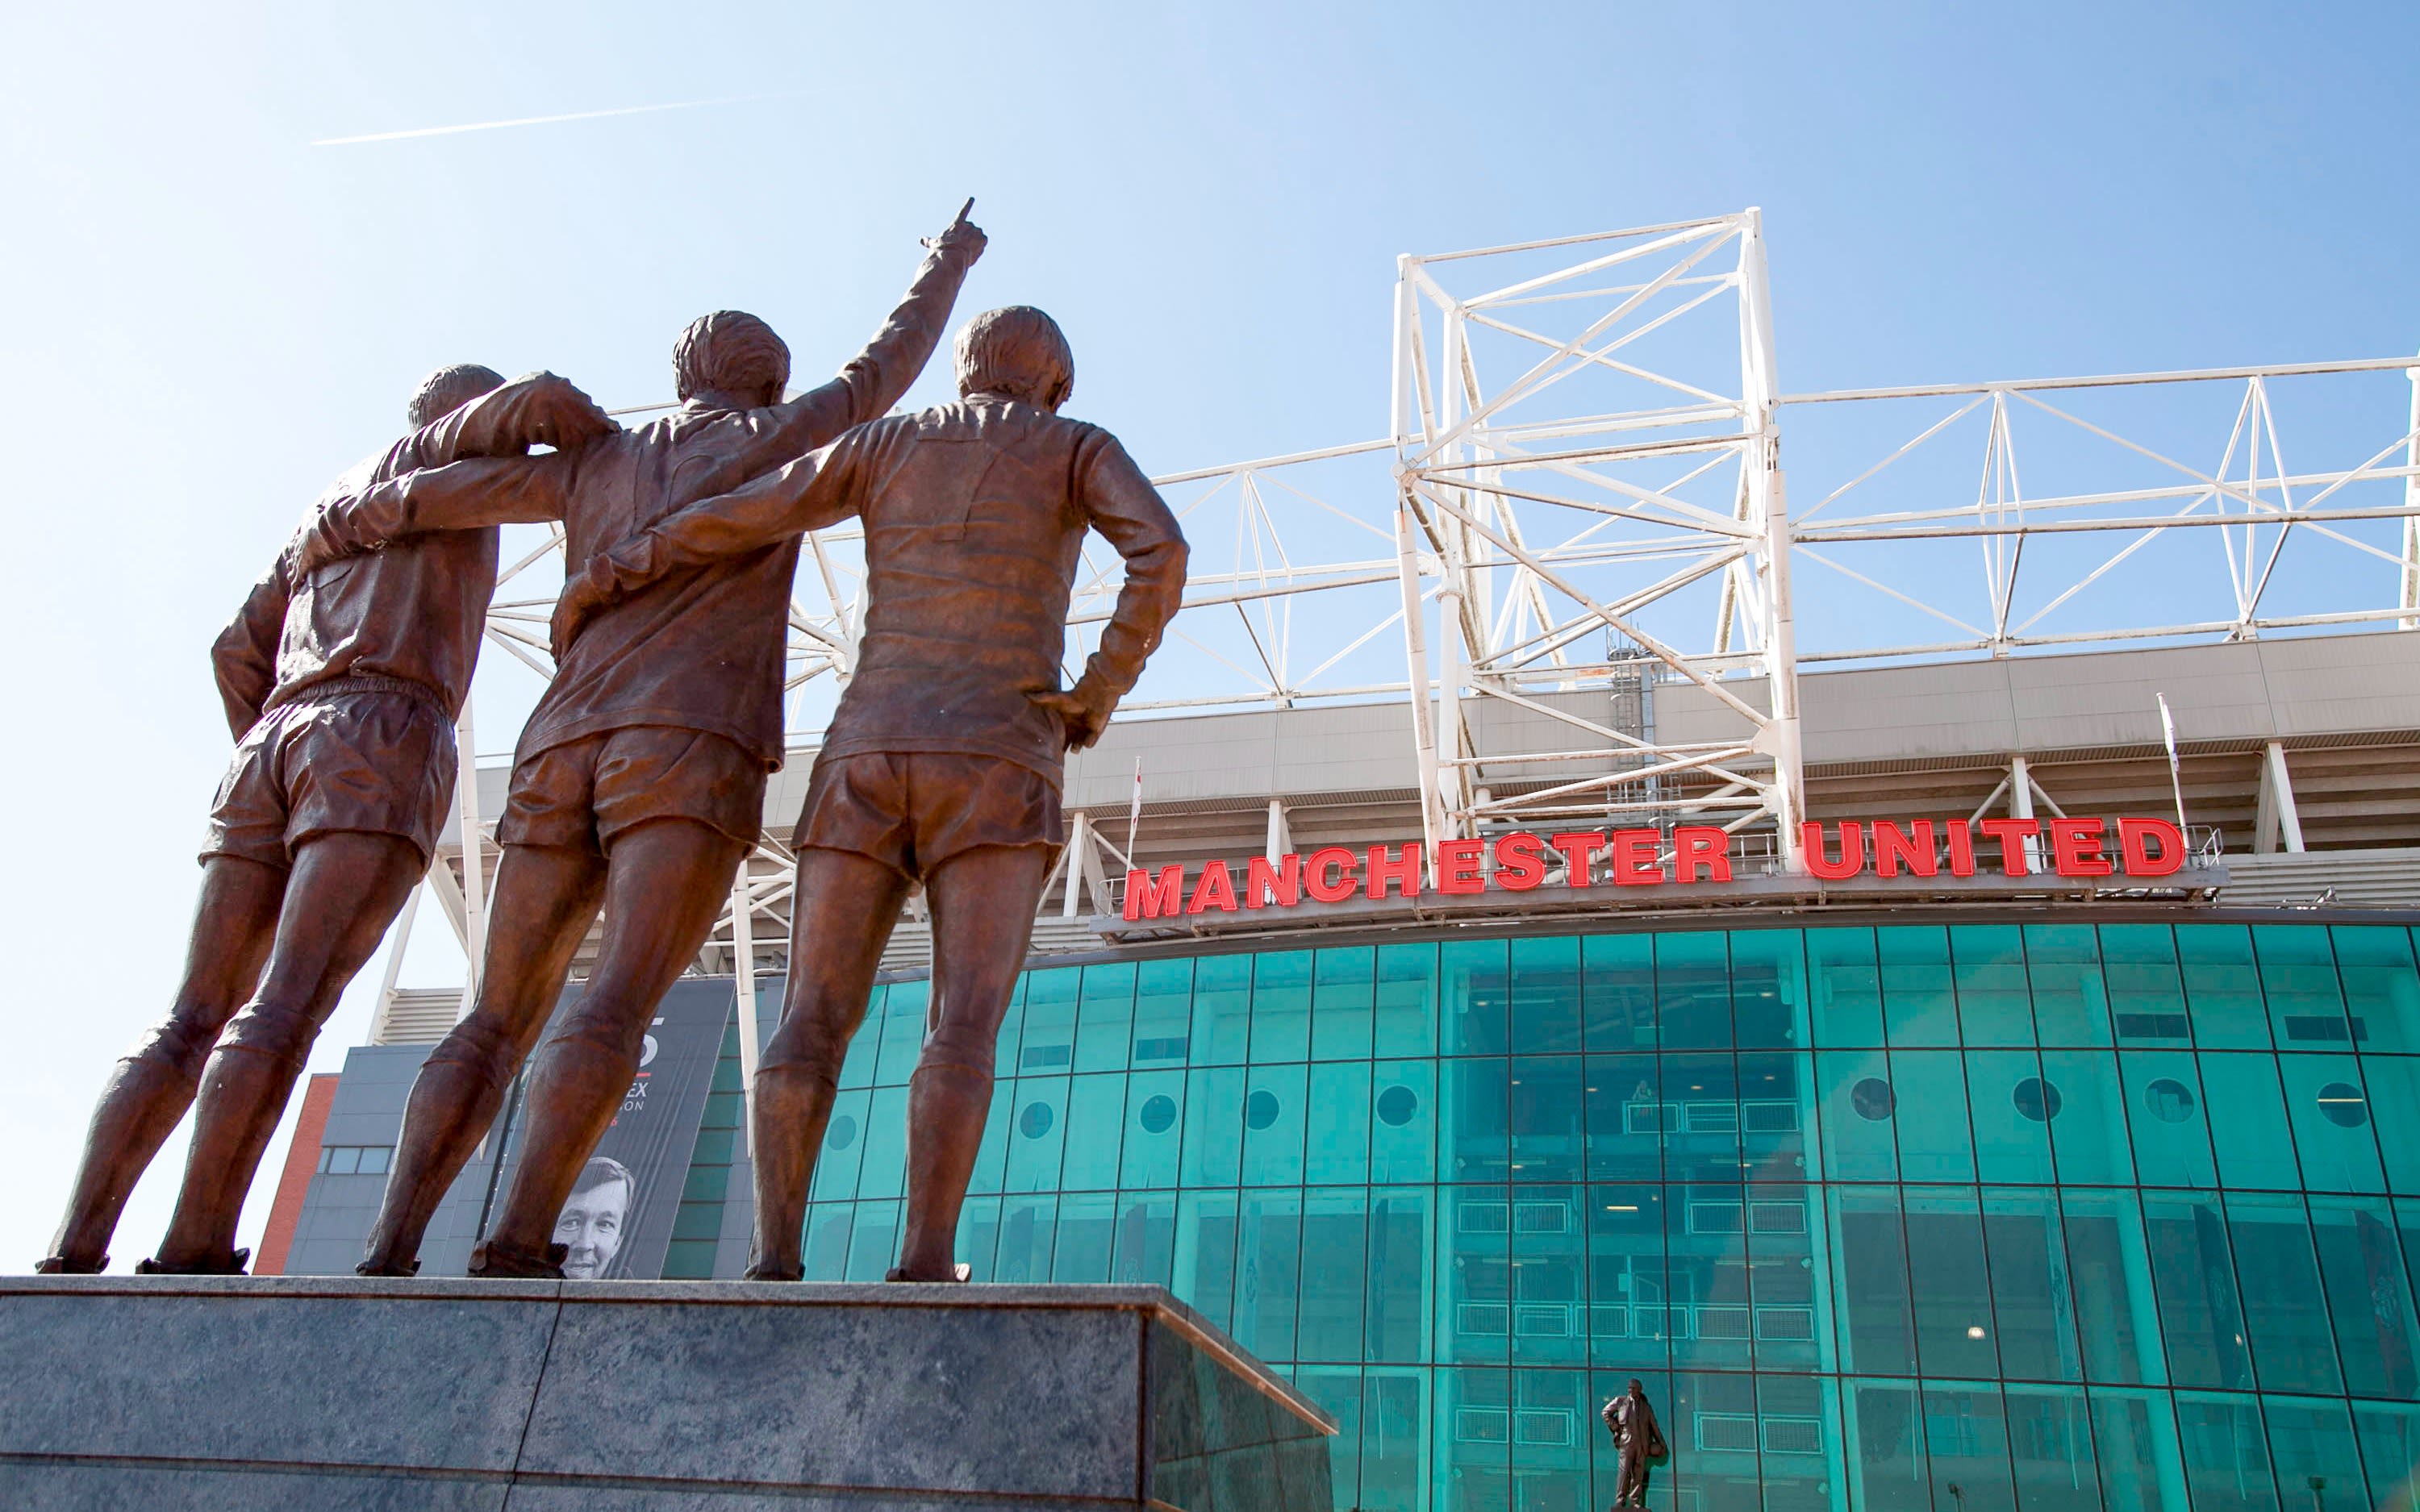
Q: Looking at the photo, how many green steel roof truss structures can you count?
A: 0